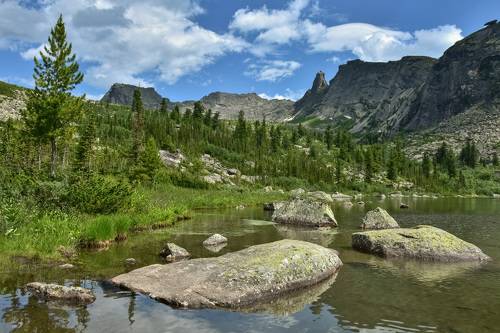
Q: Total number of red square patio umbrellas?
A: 0